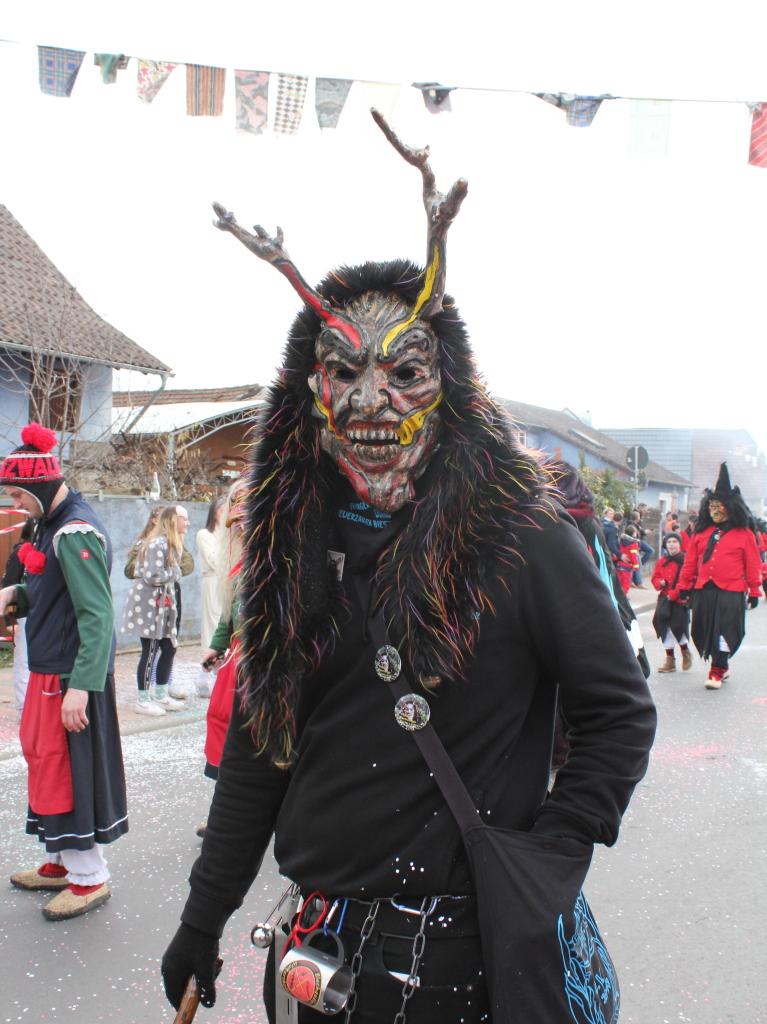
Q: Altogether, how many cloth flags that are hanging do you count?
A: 12